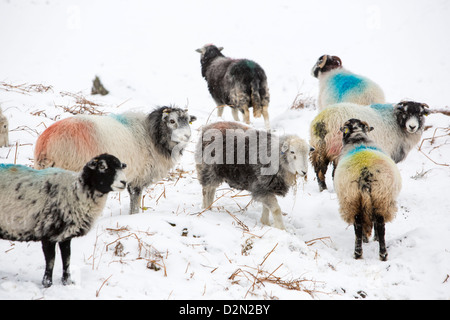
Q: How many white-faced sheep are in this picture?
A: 1